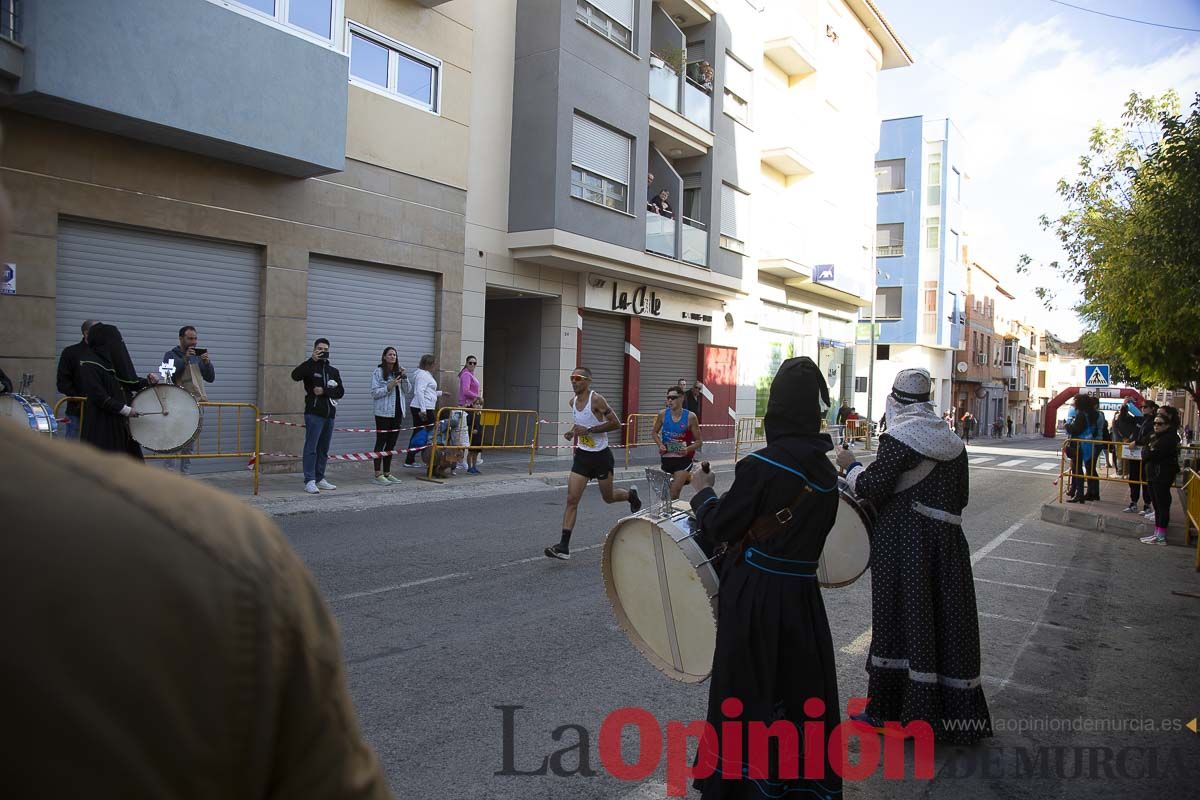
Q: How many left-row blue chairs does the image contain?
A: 0